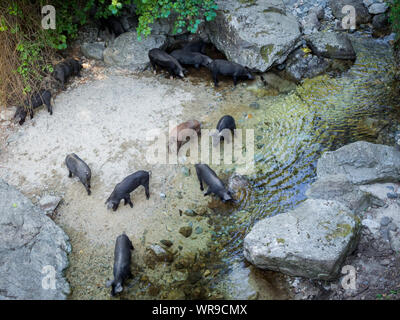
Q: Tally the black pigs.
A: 11